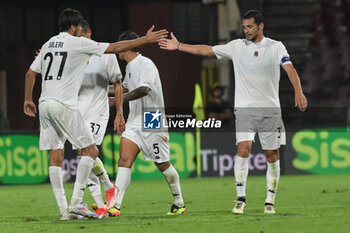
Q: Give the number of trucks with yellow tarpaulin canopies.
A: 0